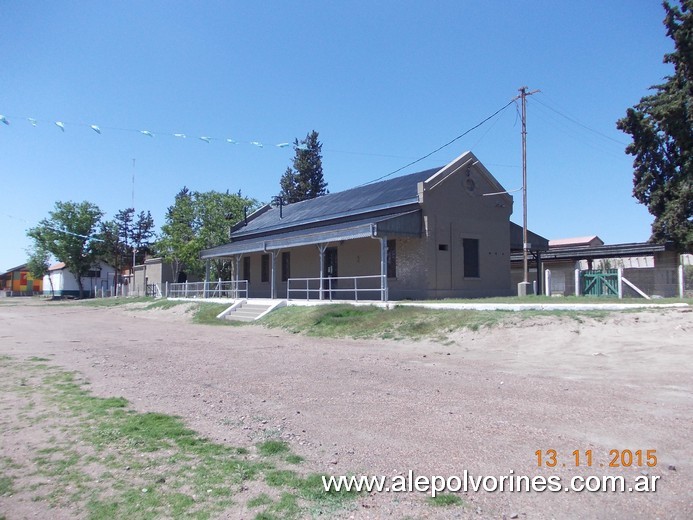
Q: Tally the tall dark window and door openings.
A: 6